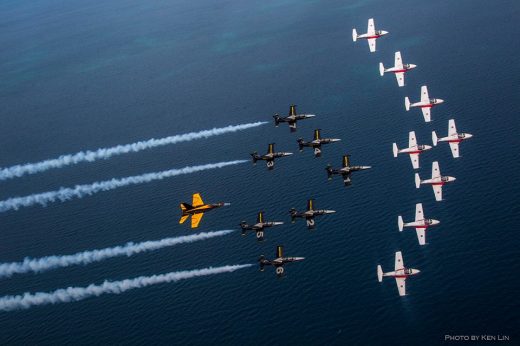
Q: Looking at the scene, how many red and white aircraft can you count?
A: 8